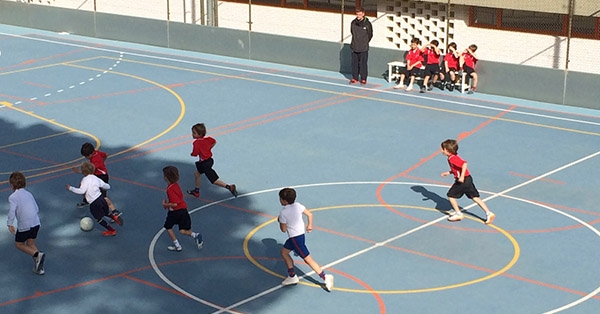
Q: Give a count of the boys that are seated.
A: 4